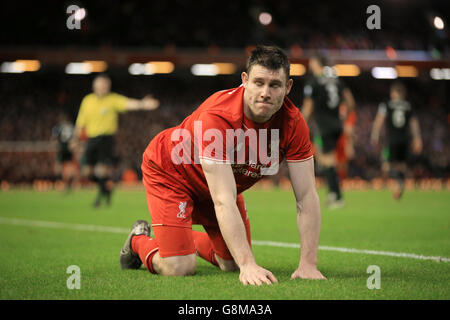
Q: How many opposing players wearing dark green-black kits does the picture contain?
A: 3